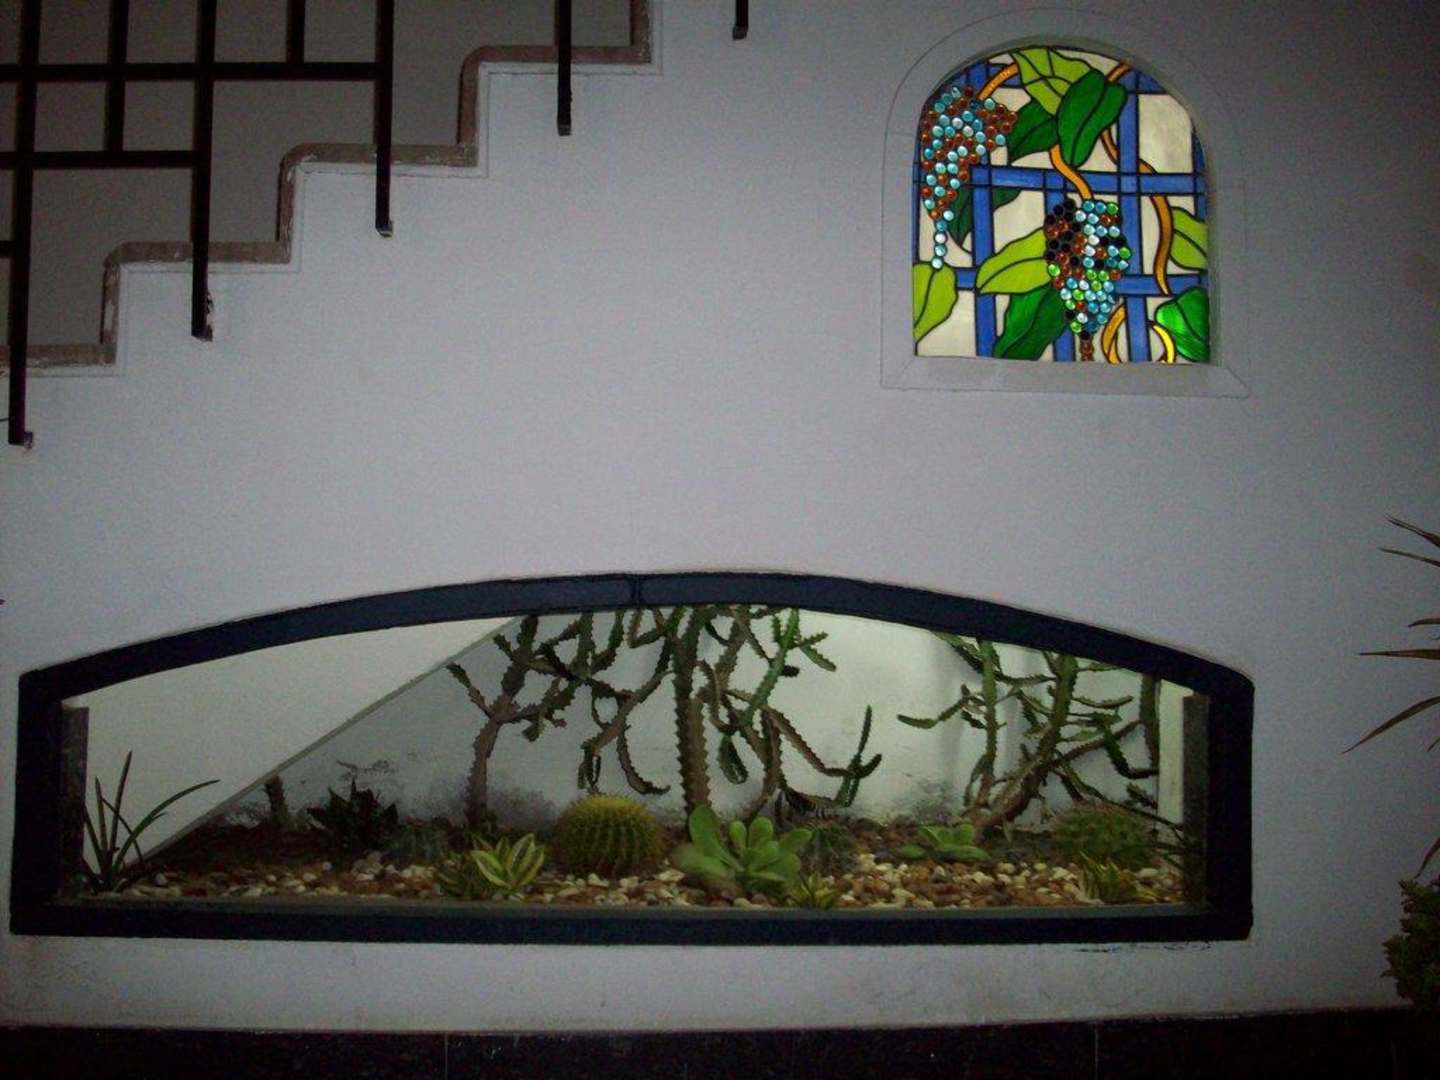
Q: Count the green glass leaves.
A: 9